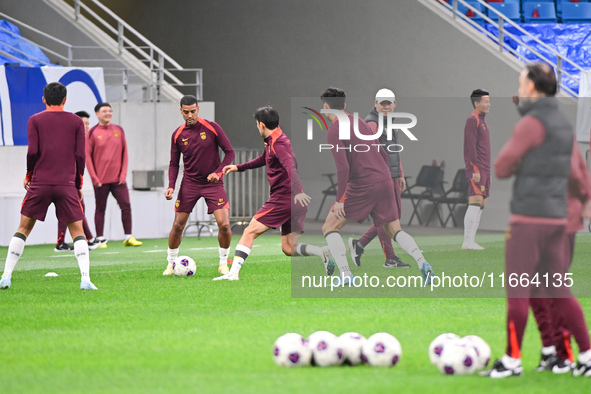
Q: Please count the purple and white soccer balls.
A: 8